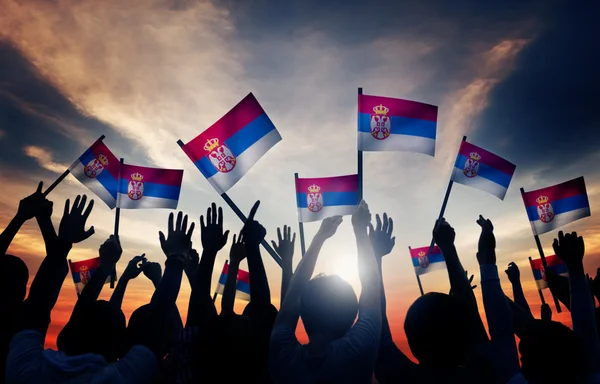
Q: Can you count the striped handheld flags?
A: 11